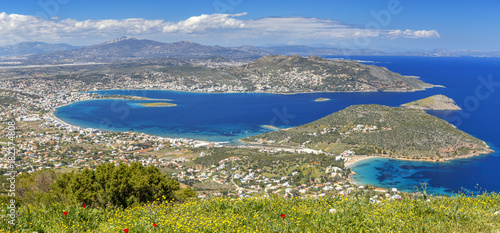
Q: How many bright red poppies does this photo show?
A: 5